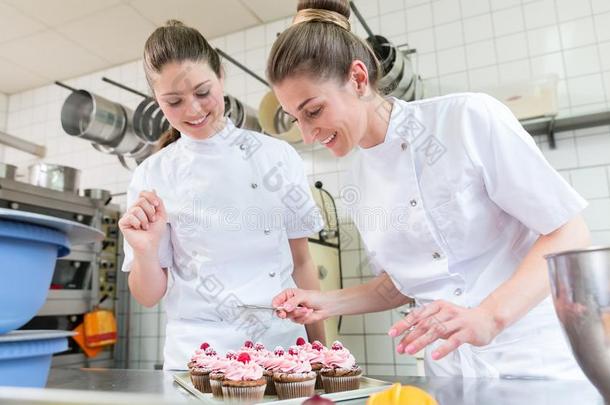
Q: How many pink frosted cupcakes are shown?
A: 11